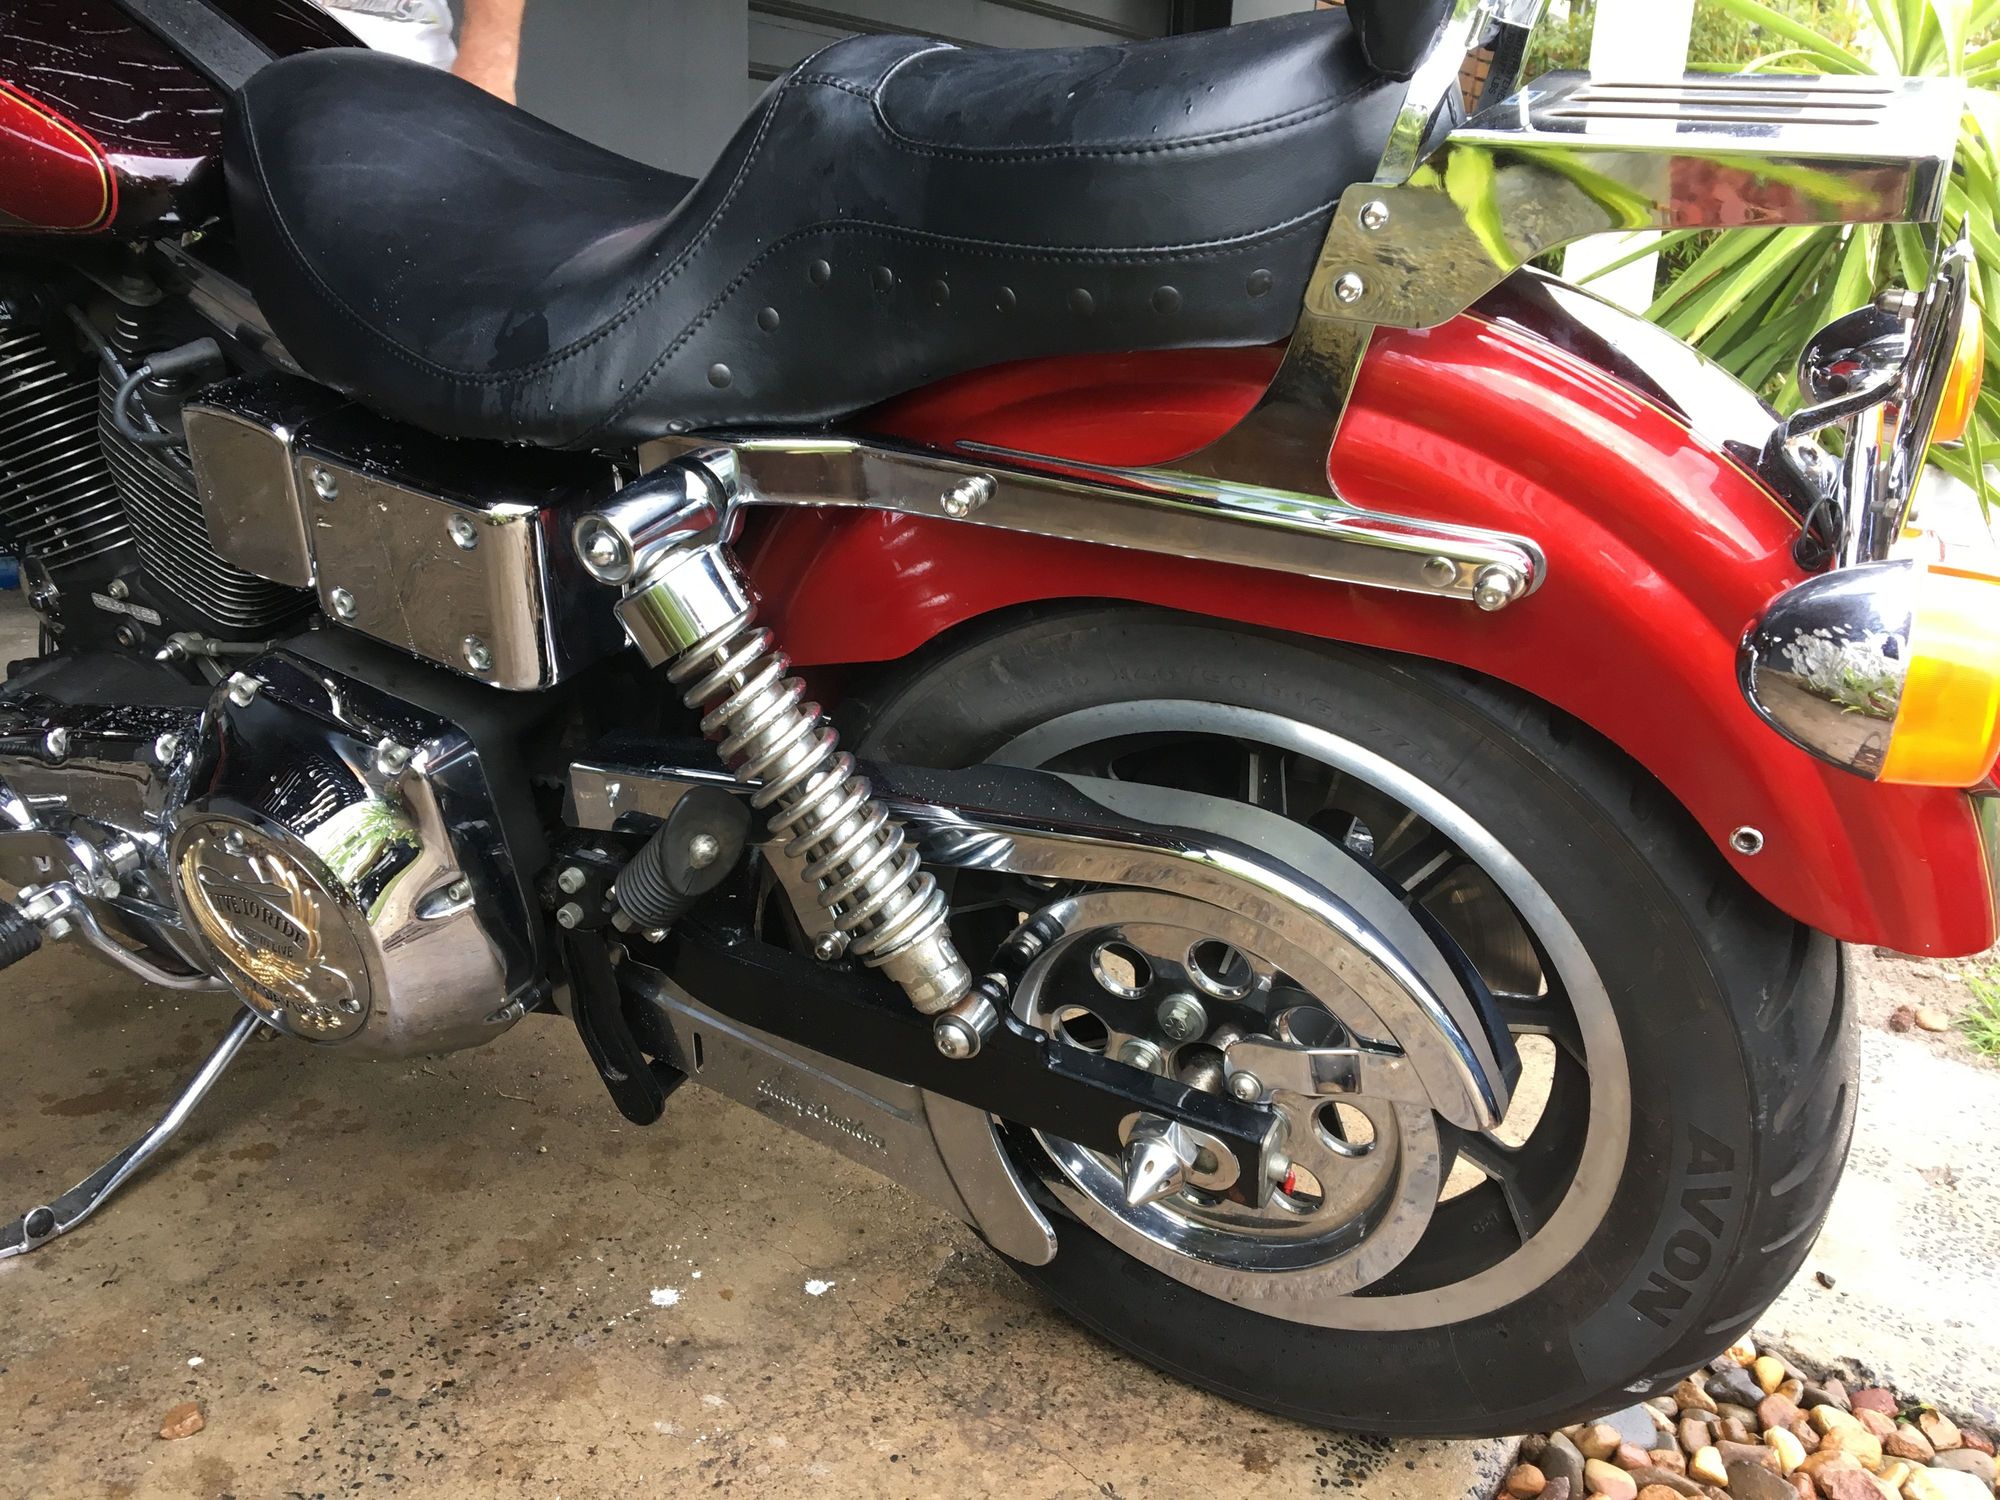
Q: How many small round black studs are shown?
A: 9